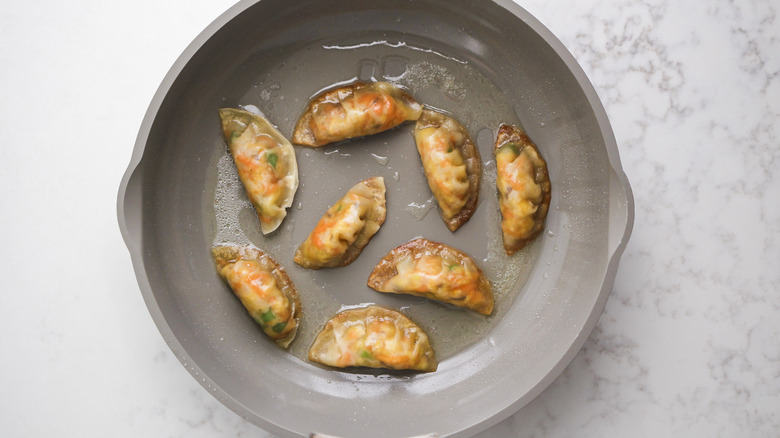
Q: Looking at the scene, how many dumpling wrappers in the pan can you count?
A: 8